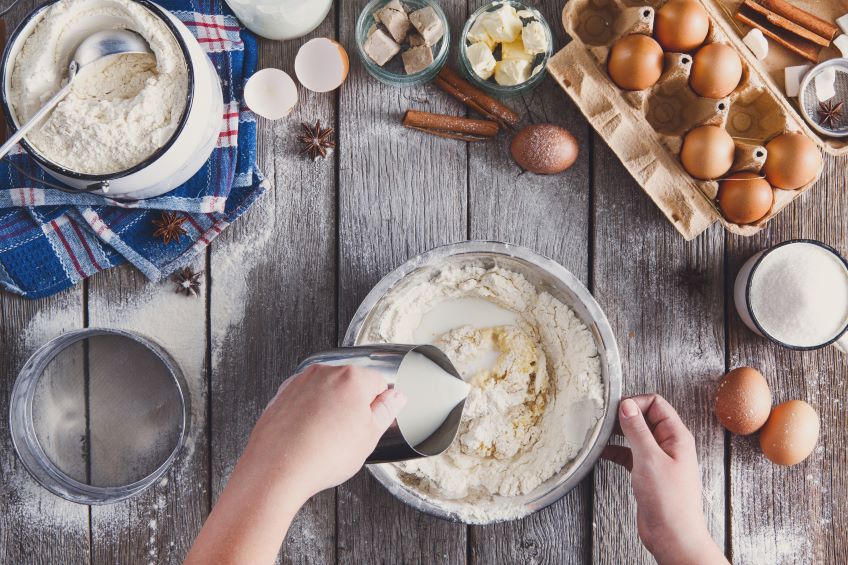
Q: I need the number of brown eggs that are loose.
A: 3